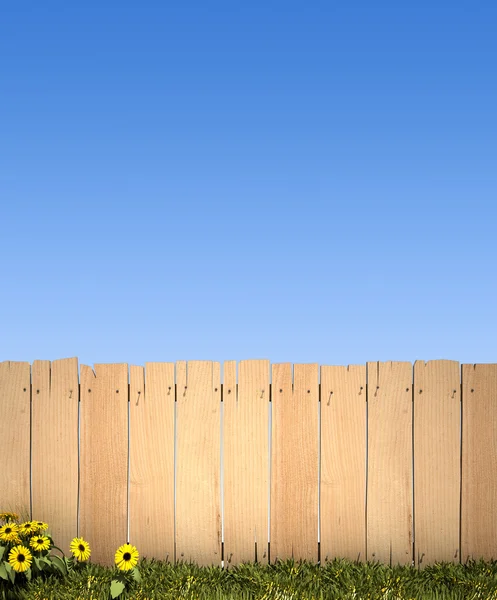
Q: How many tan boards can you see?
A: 11